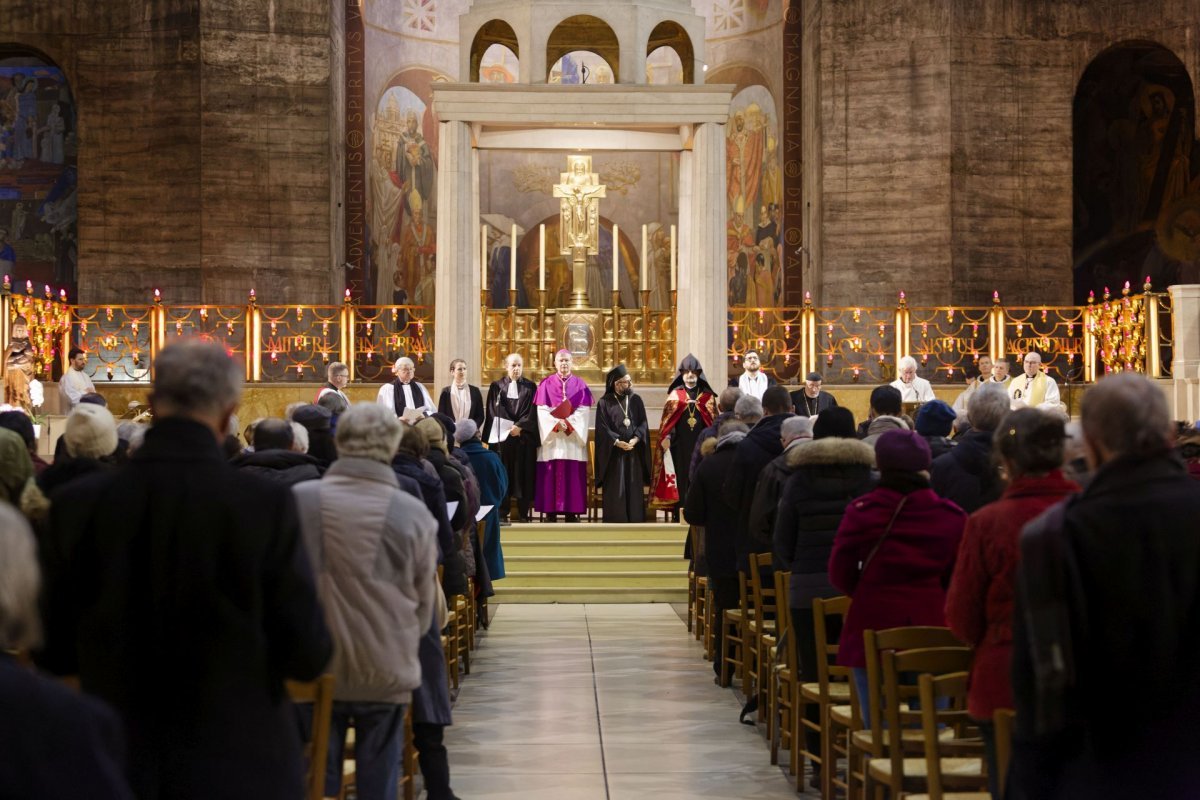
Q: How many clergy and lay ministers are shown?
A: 14